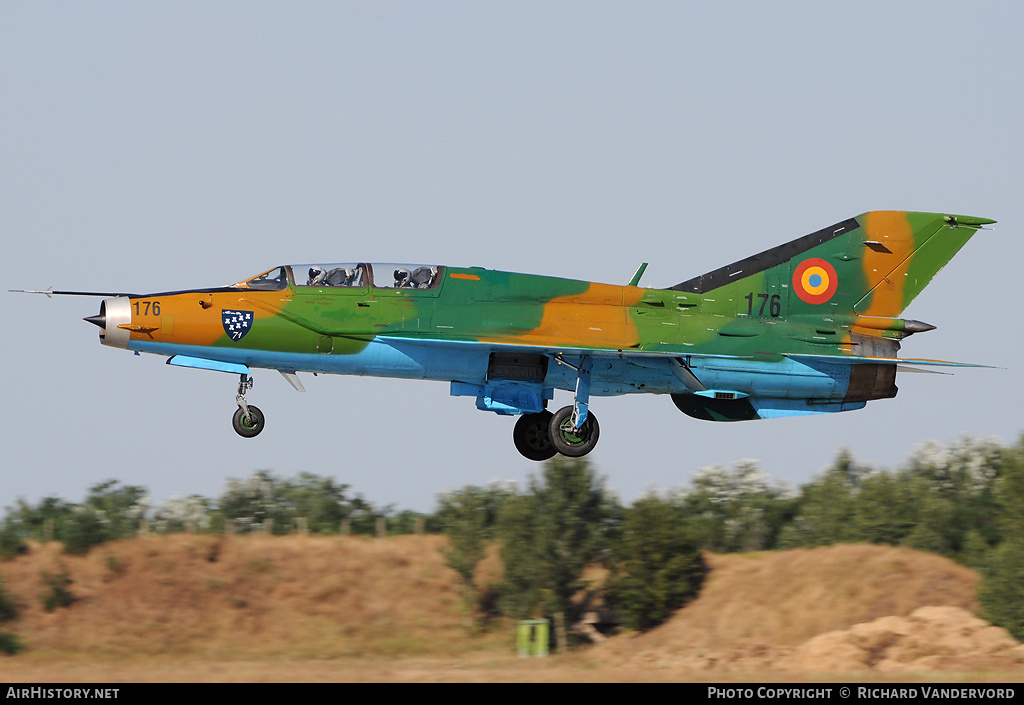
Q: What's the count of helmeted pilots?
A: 2